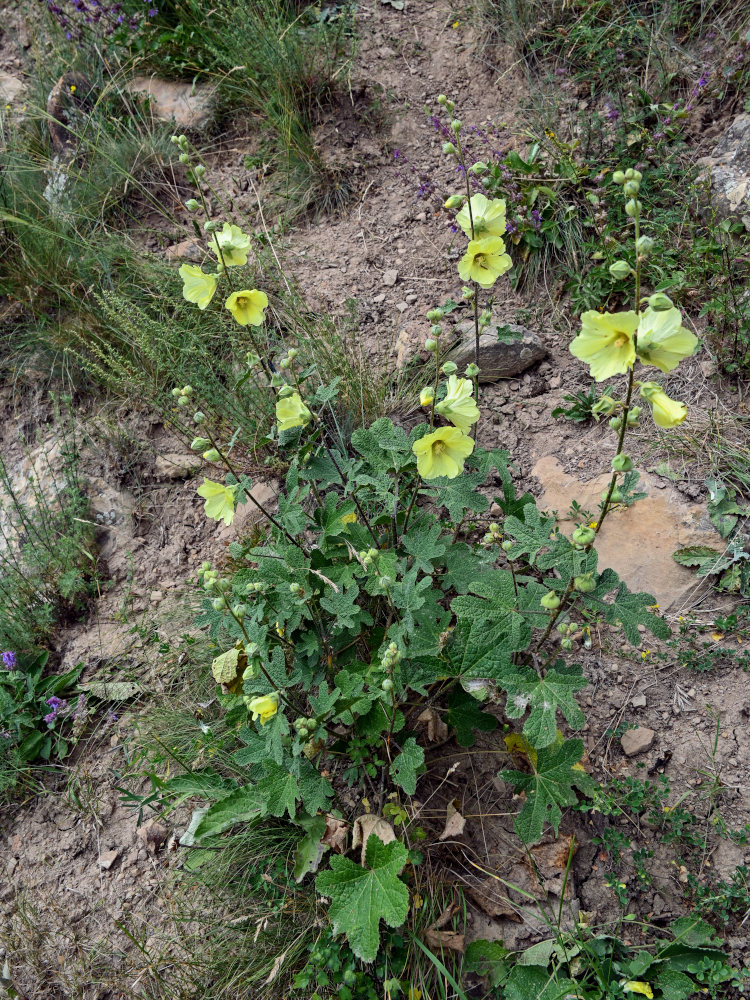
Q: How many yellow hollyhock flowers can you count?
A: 13